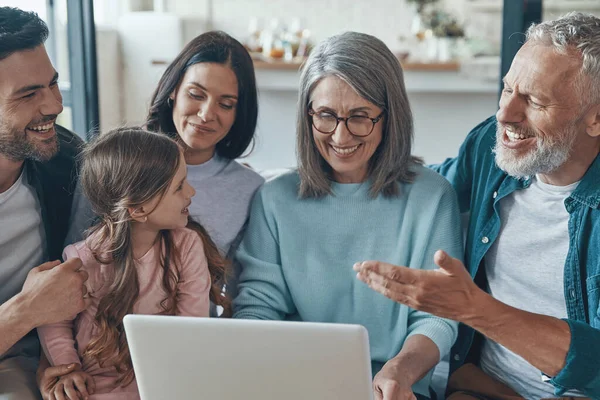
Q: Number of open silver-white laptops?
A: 1